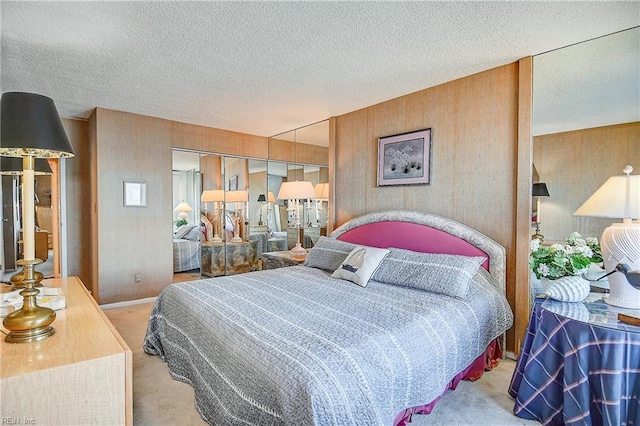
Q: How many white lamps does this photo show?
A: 2